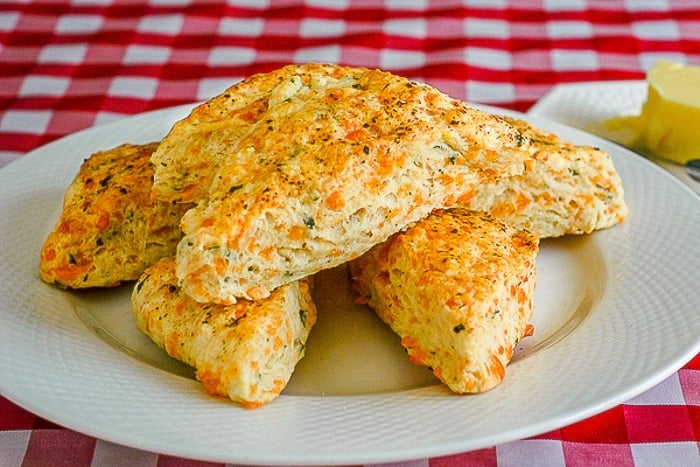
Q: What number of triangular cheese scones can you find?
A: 5